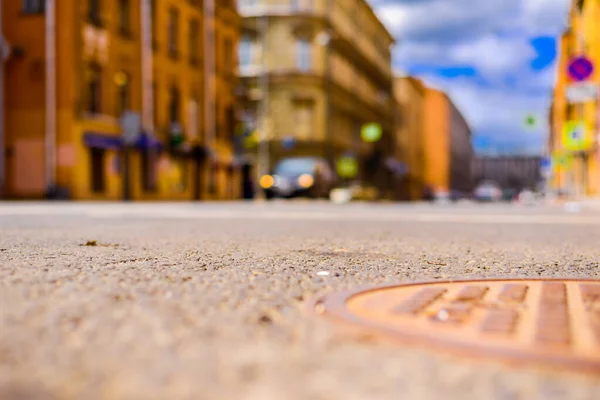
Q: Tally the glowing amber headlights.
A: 2